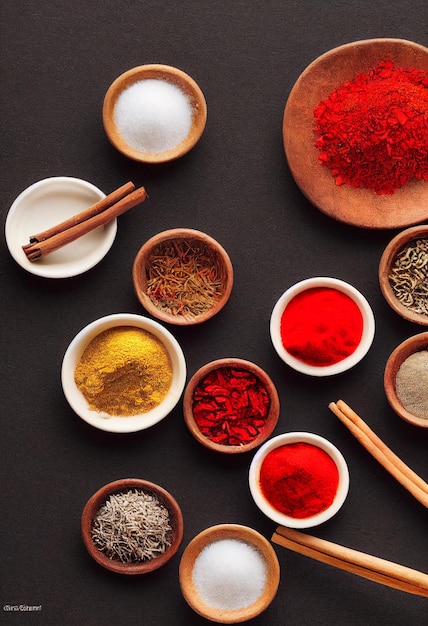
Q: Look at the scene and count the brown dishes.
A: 8